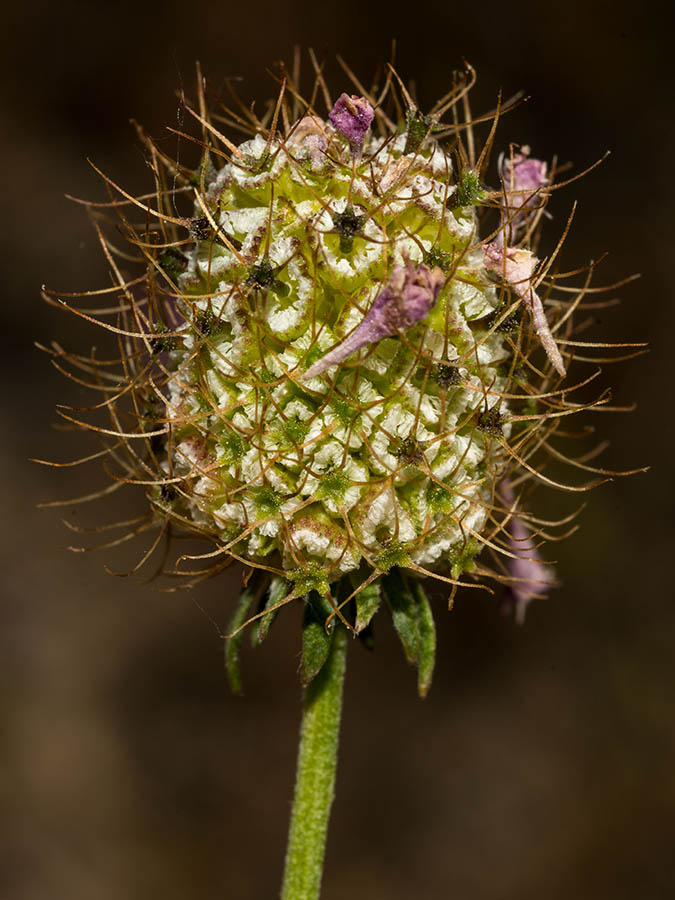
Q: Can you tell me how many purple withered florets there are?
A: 5